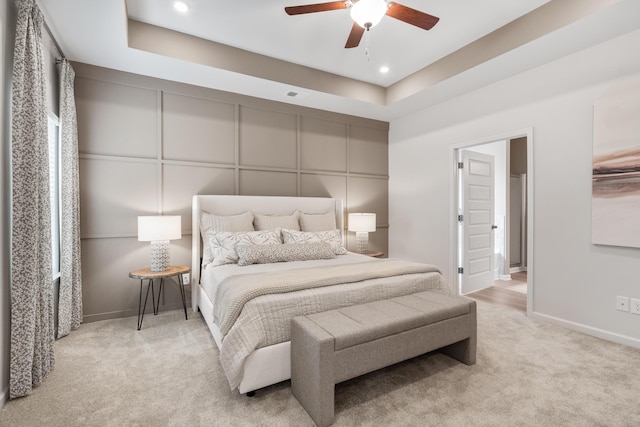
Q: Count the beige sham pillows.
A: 3